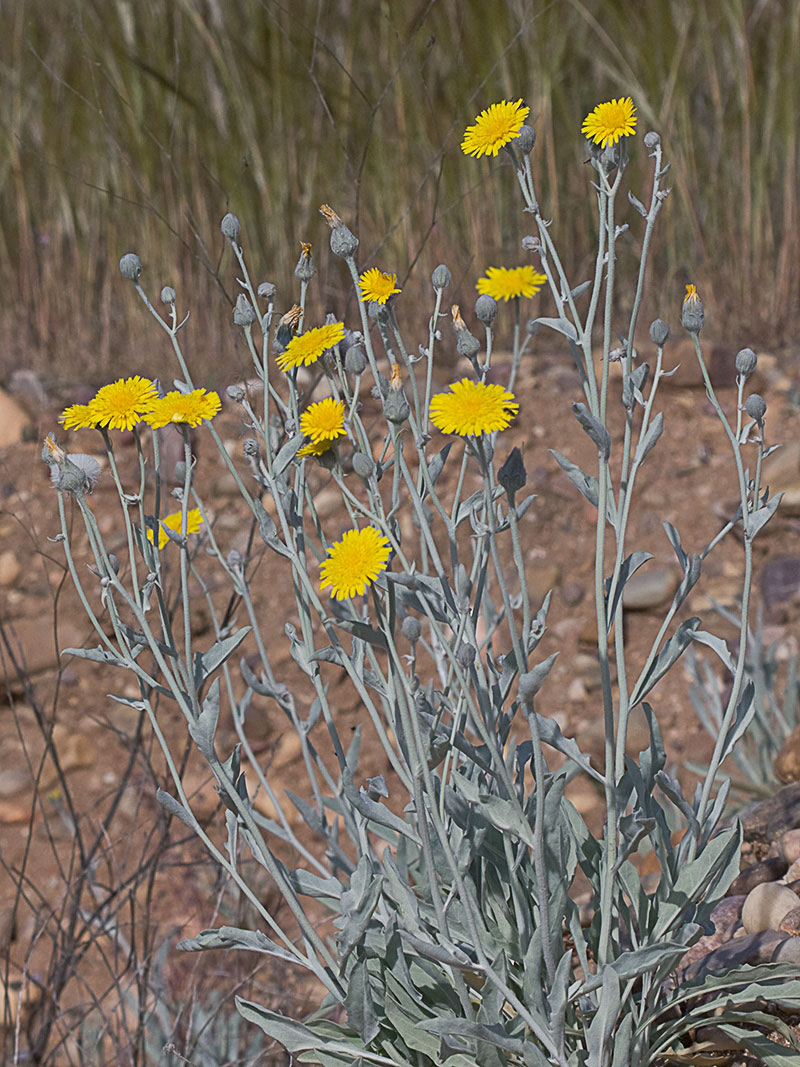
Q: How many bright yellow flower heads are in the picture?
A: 13